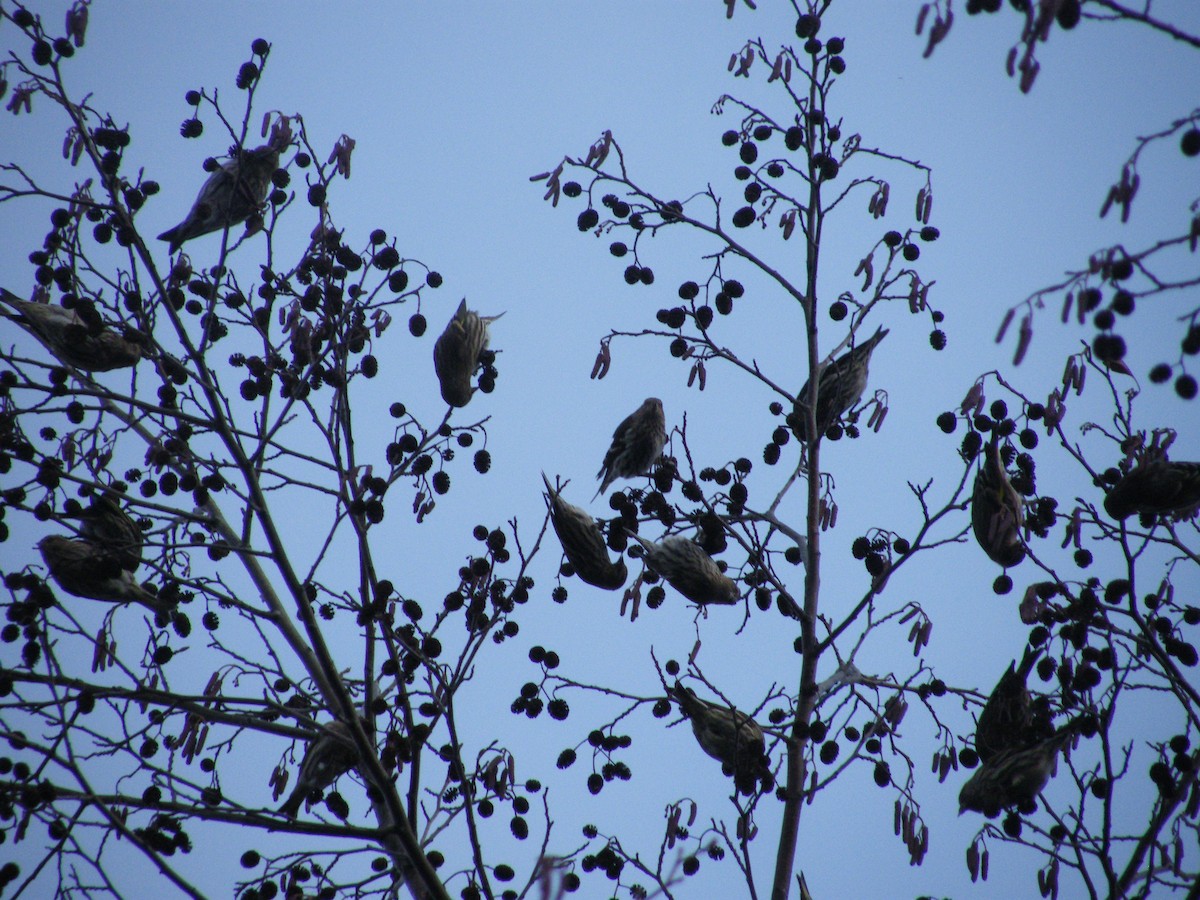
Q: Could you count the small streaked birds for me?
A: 15